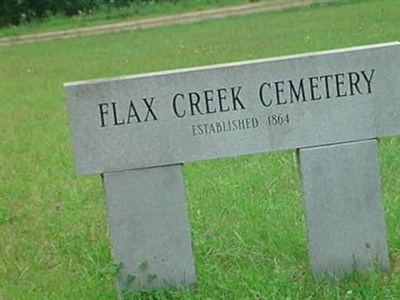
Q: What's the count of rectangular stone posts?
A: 2